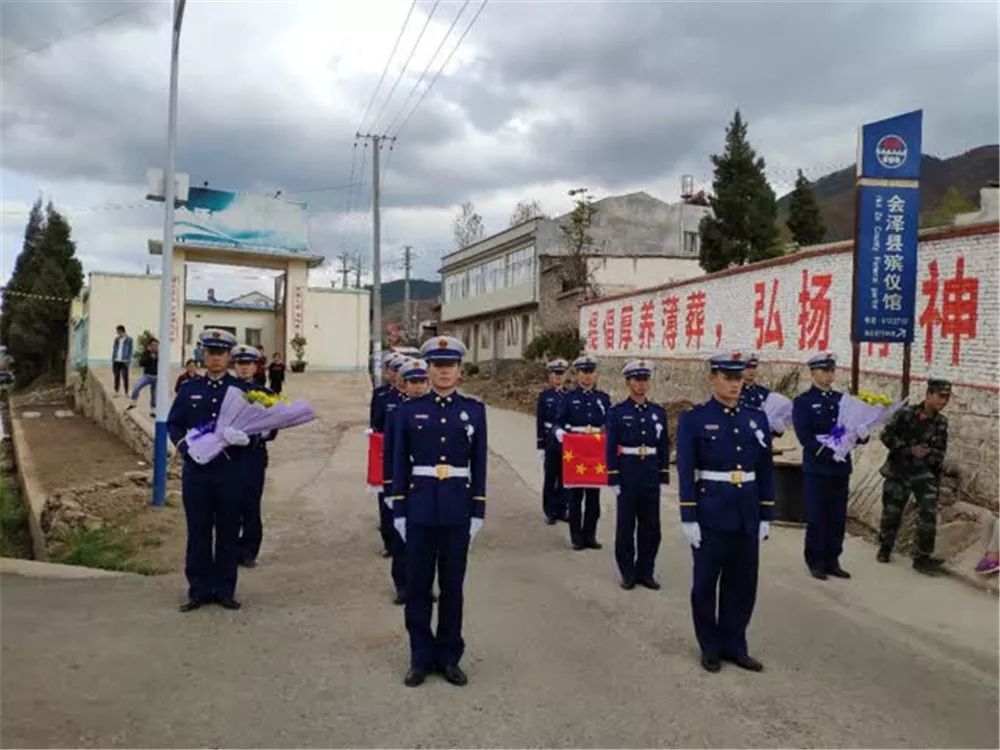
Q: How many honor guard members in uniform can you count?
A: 12